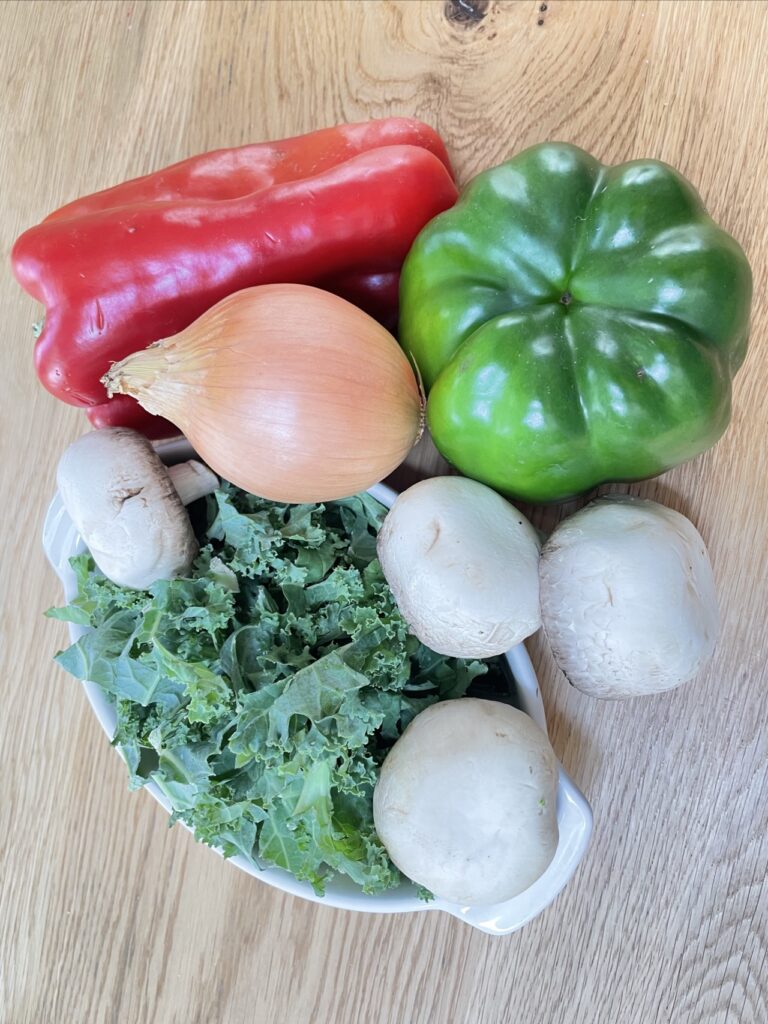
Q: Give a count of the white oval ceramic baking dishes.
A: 1